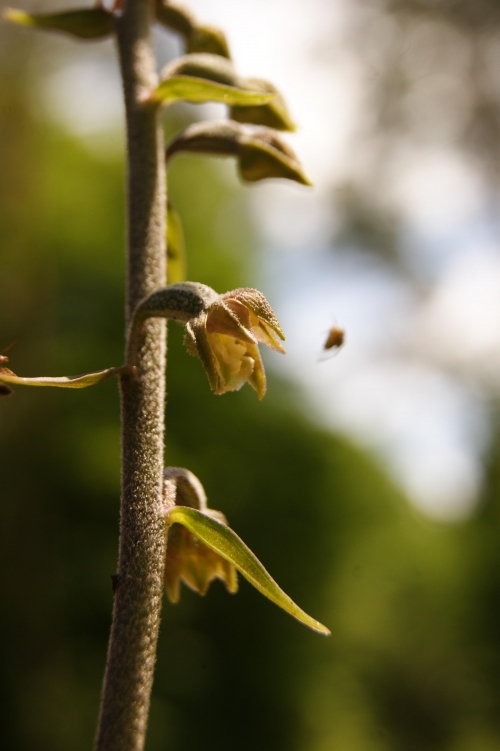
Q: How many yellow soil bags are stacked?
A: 0